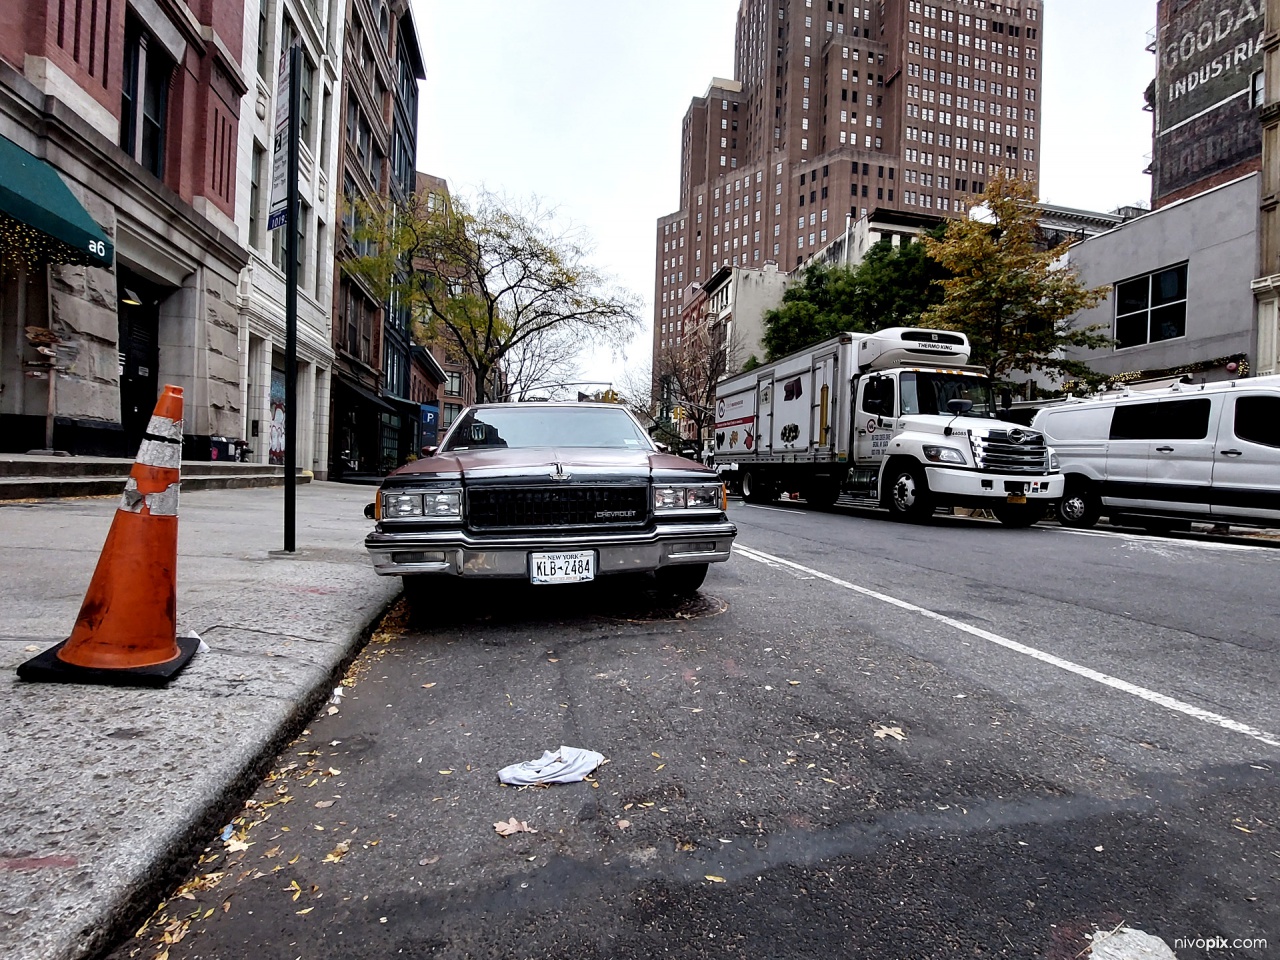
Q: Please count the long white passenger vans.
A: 1